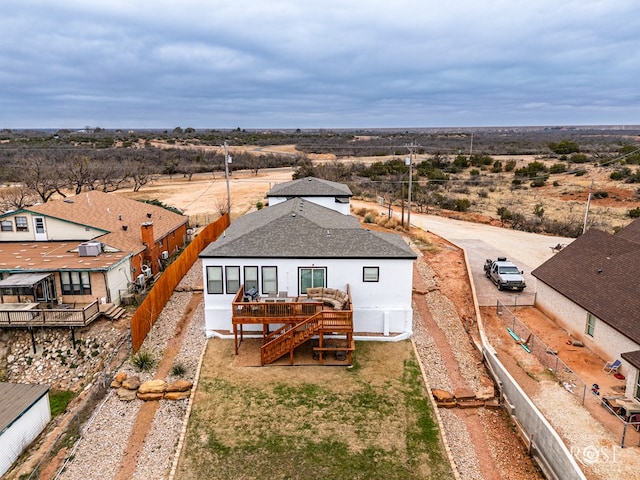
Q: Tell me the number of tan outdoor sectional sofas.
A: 1